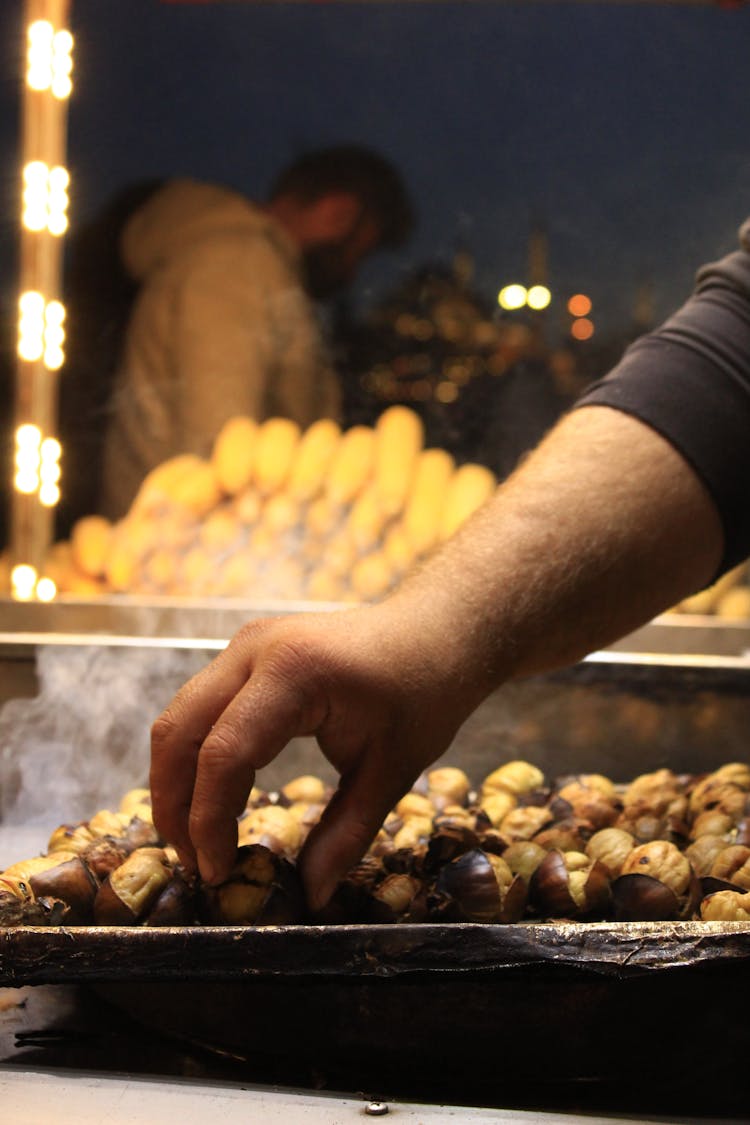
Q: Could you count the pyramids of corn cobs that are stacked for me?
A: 1